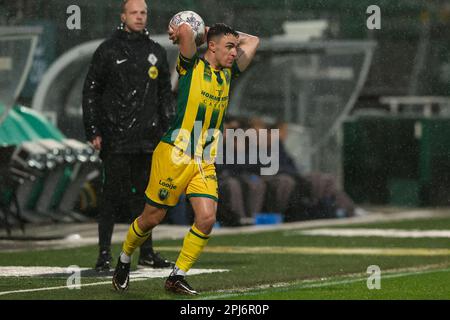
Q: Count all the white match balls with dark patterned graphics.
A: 1